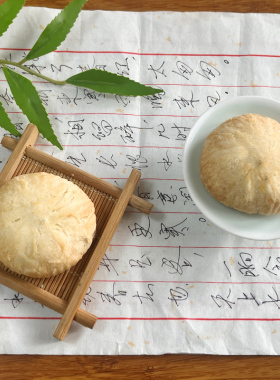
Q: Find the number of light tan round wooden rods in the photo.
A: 4